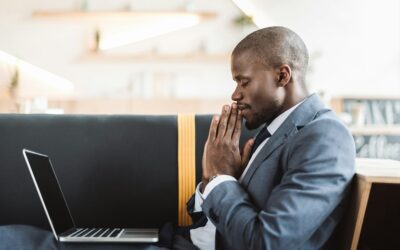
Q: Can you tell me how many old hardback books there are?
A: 0